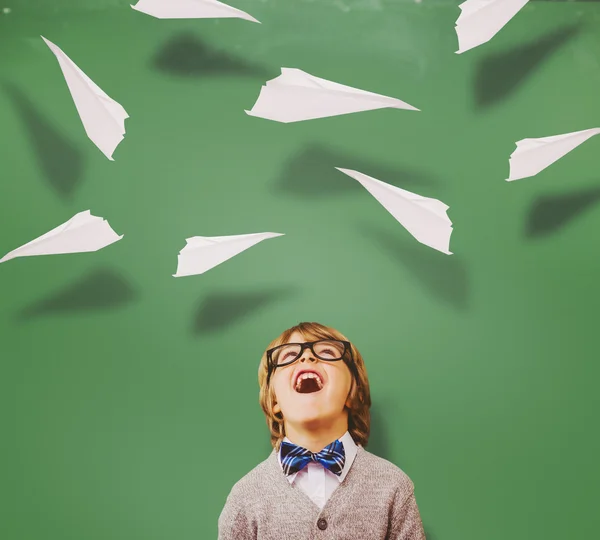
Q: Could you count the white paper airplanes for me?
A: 8